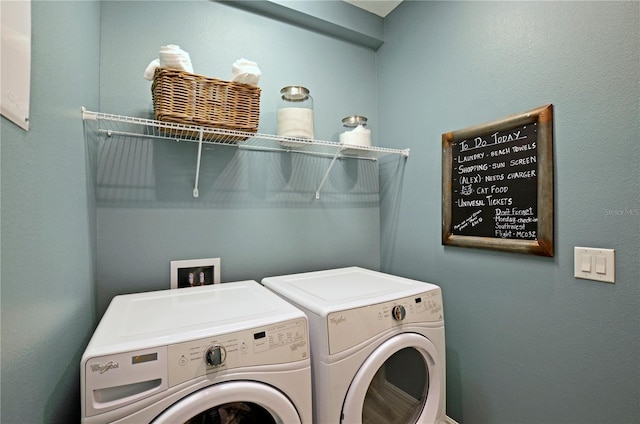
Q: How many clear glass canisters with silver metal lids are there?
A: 2